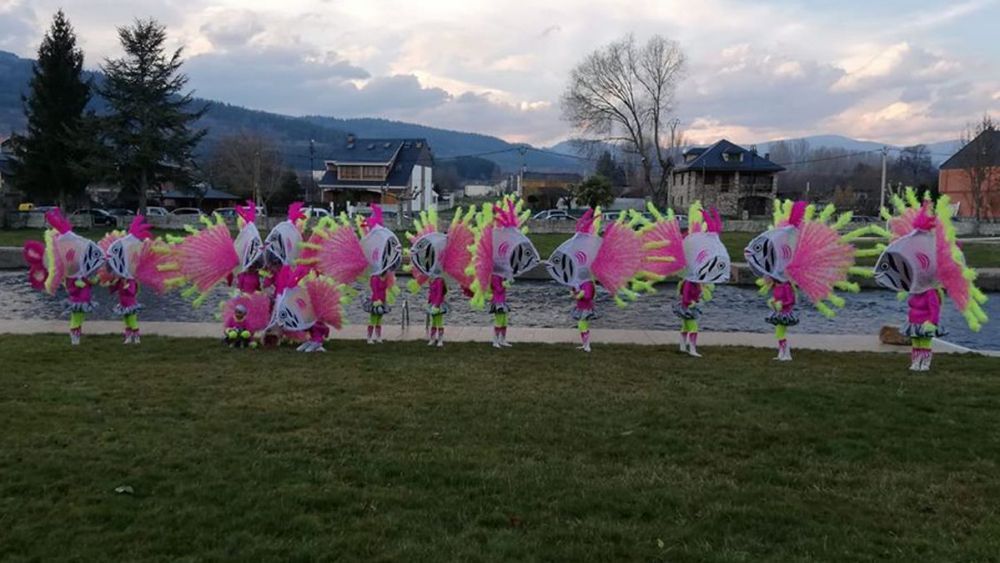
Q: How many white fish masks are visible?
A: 12